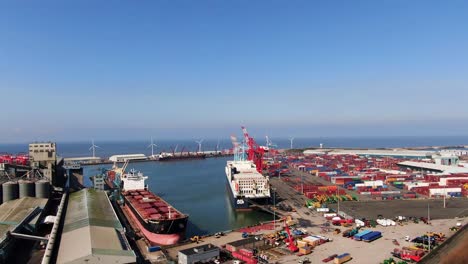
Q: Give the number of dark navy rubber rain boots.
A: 0